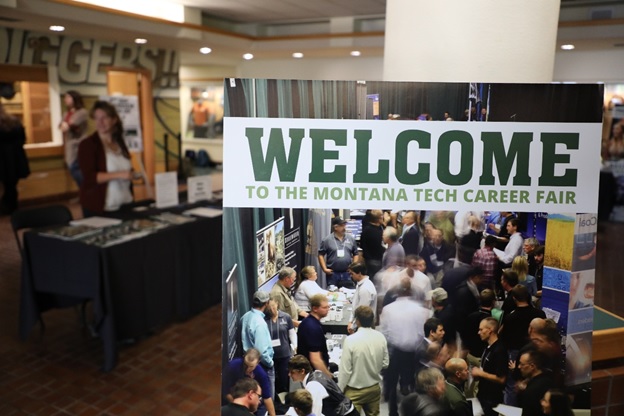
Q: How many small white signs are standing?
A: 2